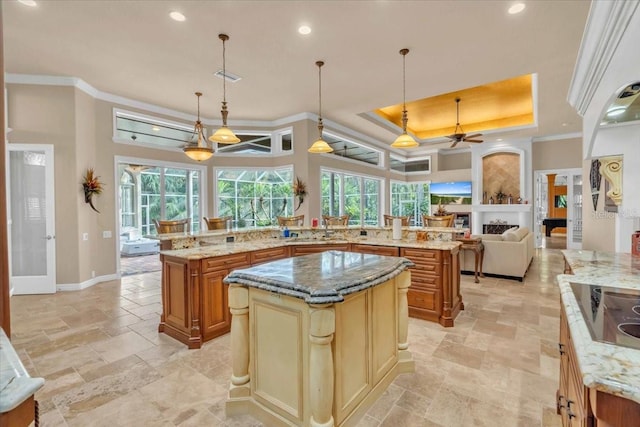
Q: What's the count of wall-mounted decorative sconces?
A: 2